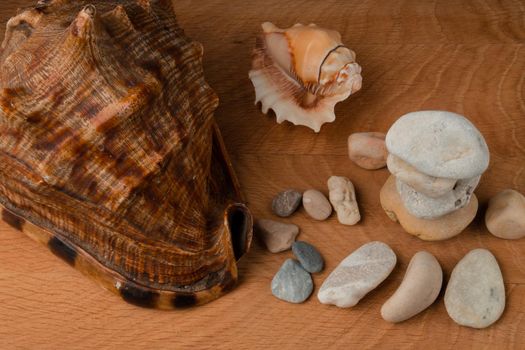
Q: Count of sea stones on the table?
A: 15